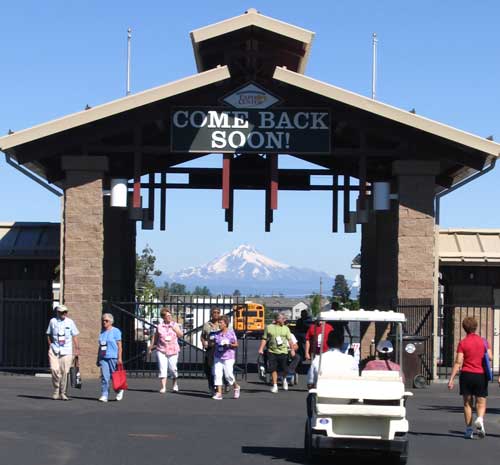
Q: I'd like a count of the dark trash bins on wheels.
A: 1